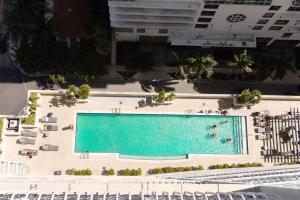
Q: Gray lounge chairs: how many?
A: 6